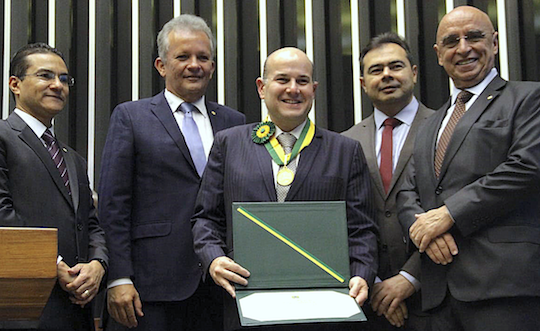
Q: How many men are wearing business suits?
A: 5